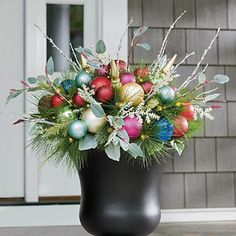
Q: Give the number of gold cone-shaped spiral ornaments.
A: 3